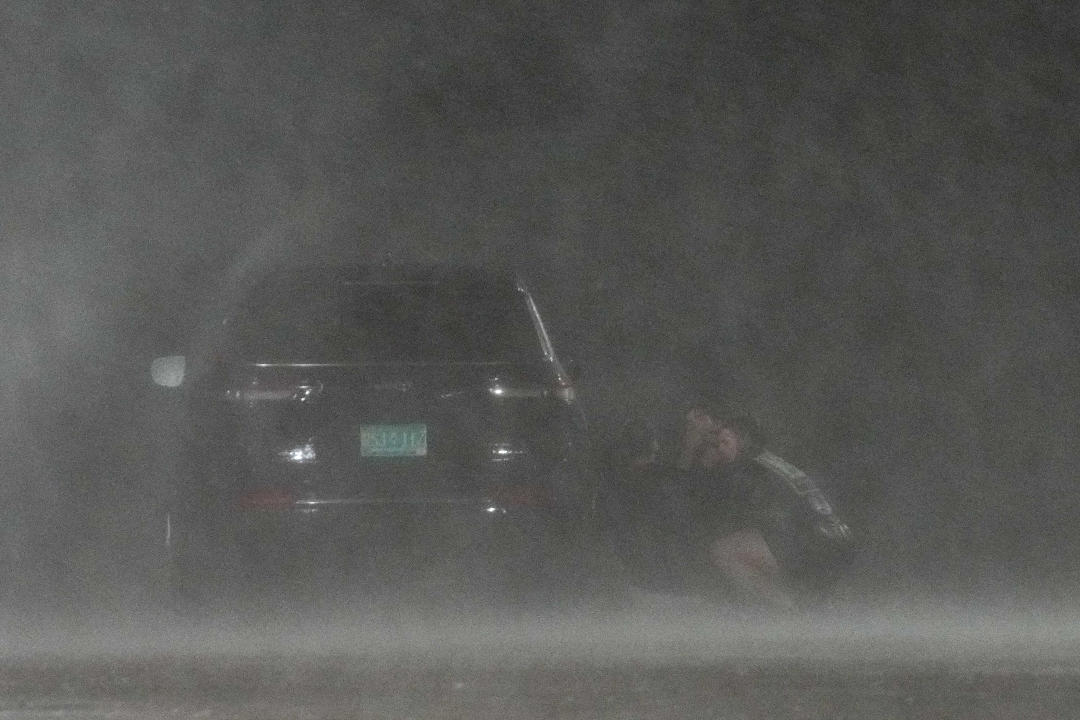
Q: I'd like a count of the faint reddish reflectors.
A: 2